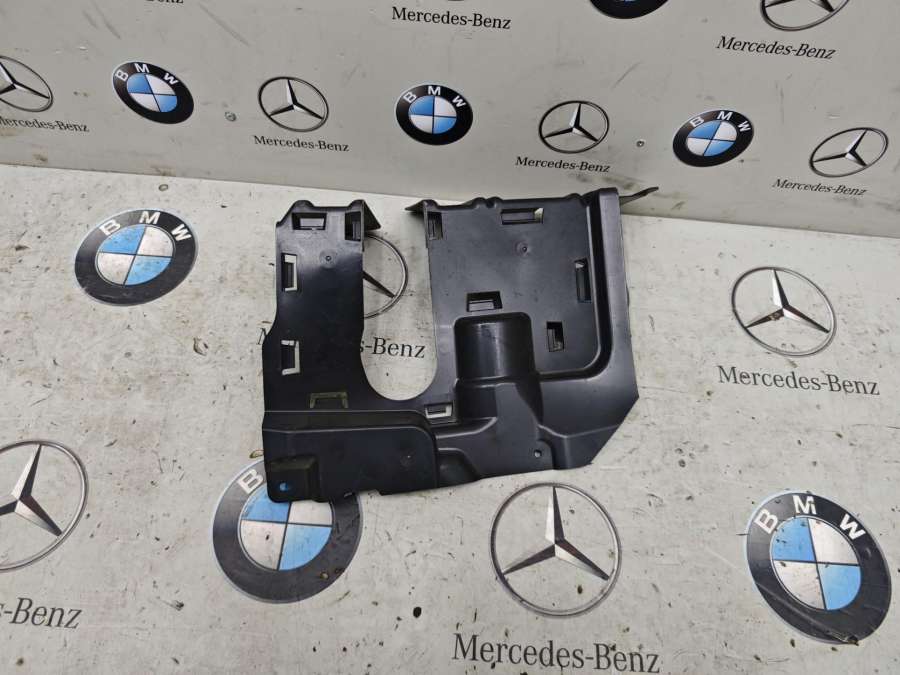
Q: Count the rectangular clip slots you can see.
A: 11